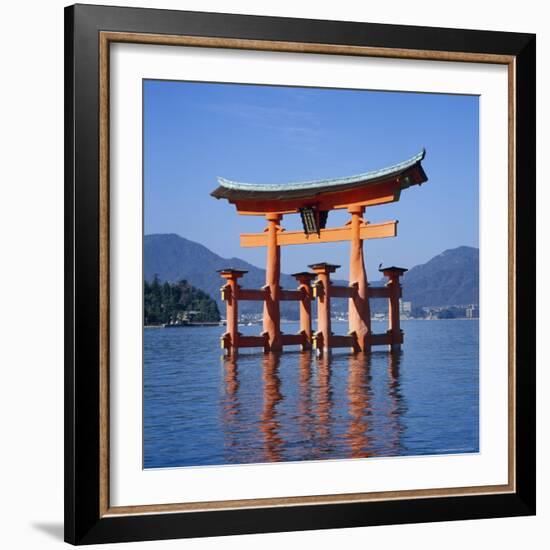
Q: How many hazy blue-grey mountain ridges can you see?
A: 2